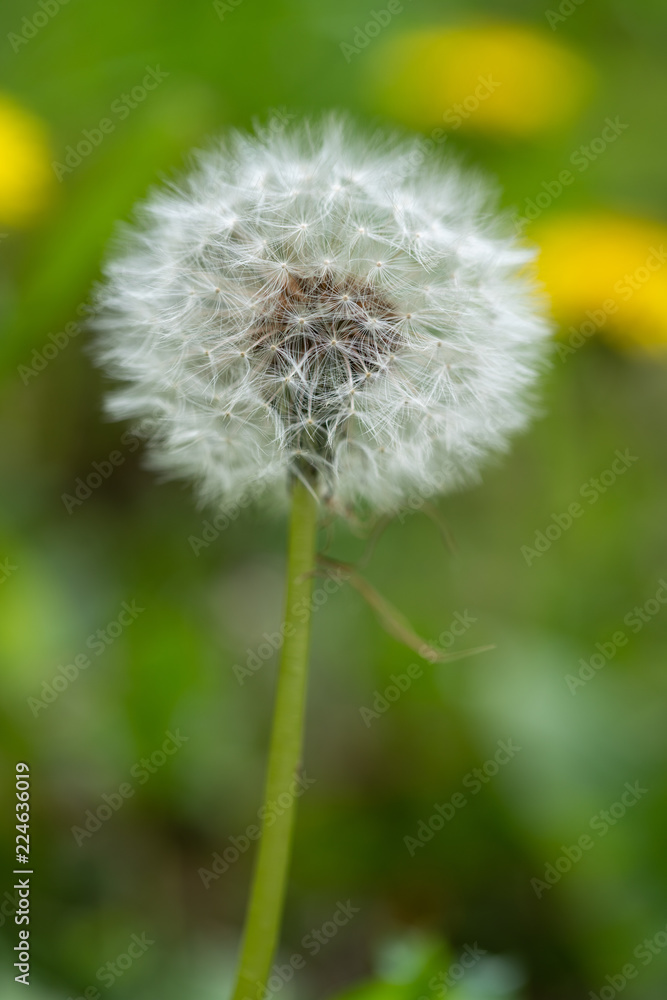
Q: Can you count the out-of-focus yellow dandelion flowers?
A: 3